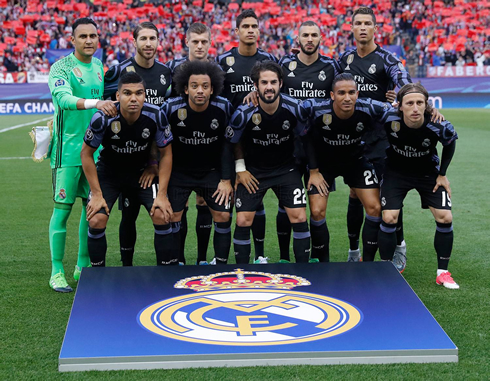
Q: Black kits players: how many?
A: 10